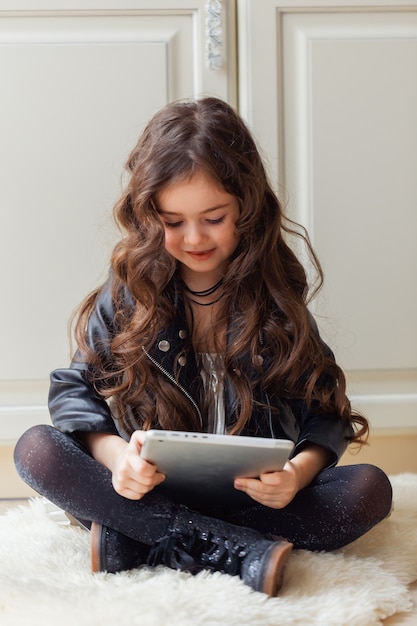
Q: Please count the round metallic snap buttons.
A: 4